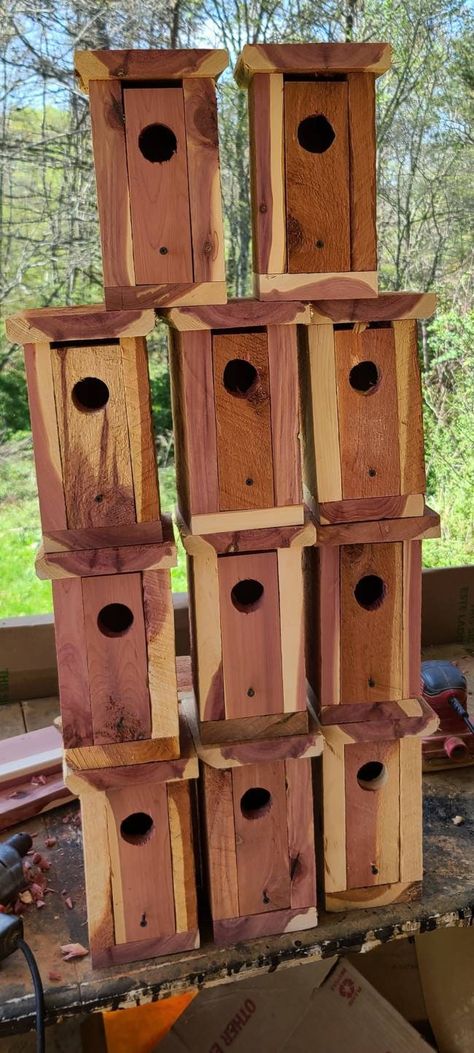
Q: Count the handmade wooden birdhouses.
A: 11